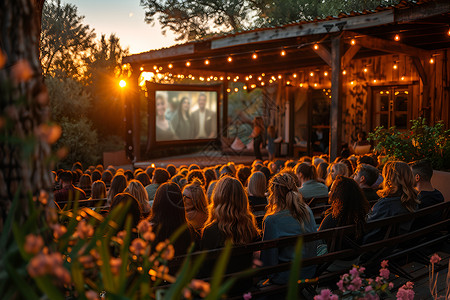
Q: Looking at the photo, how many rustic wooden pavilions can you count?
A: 1